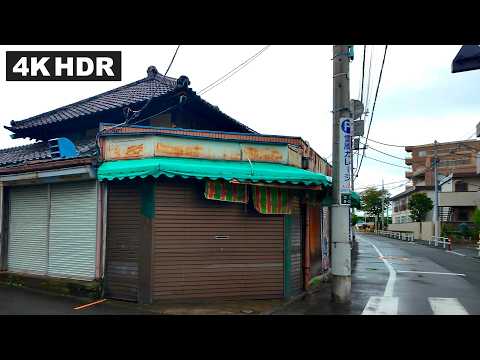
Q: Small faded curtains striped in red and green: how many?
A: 2